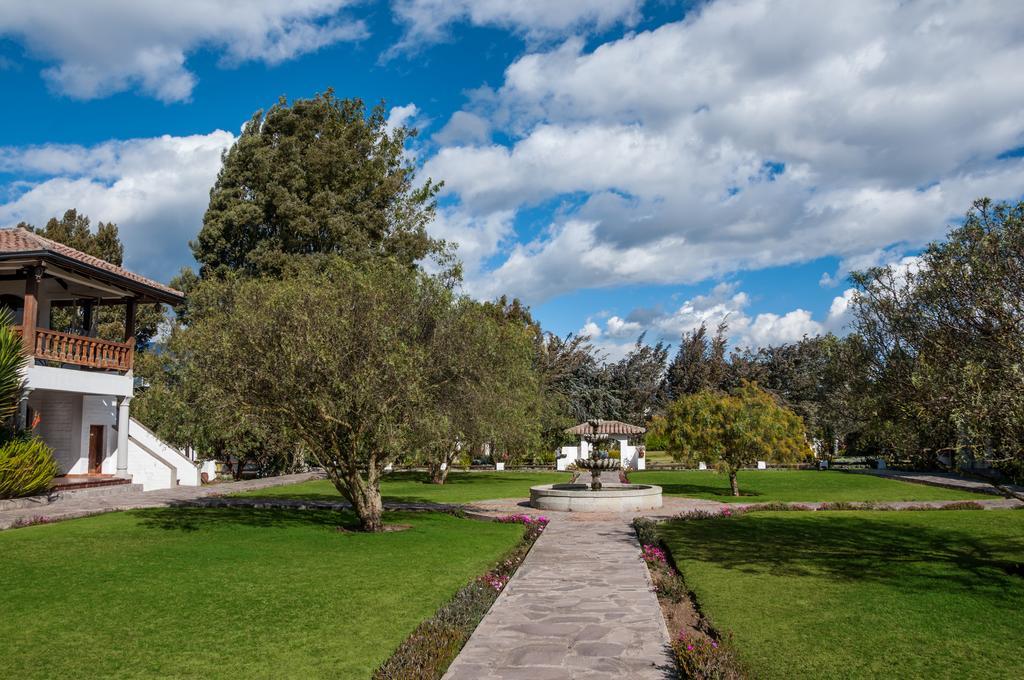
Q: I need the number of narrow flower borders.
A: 2